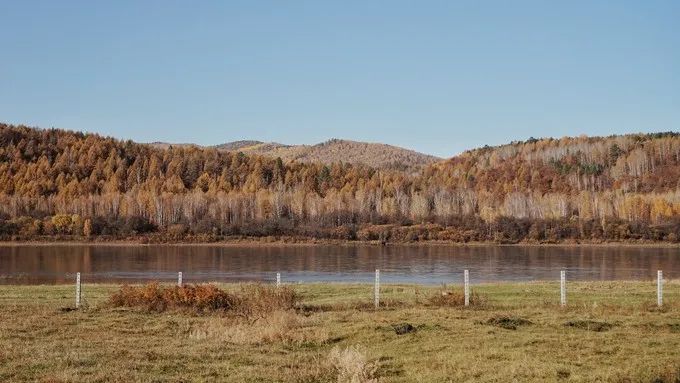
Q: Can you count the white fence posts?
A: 7